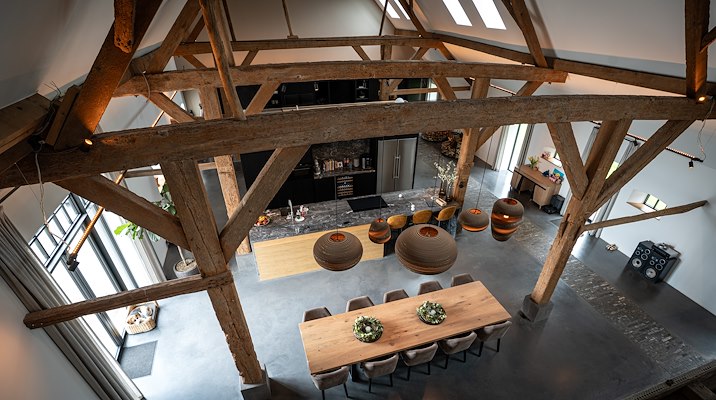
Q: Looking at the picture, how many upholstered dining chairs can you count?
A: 10